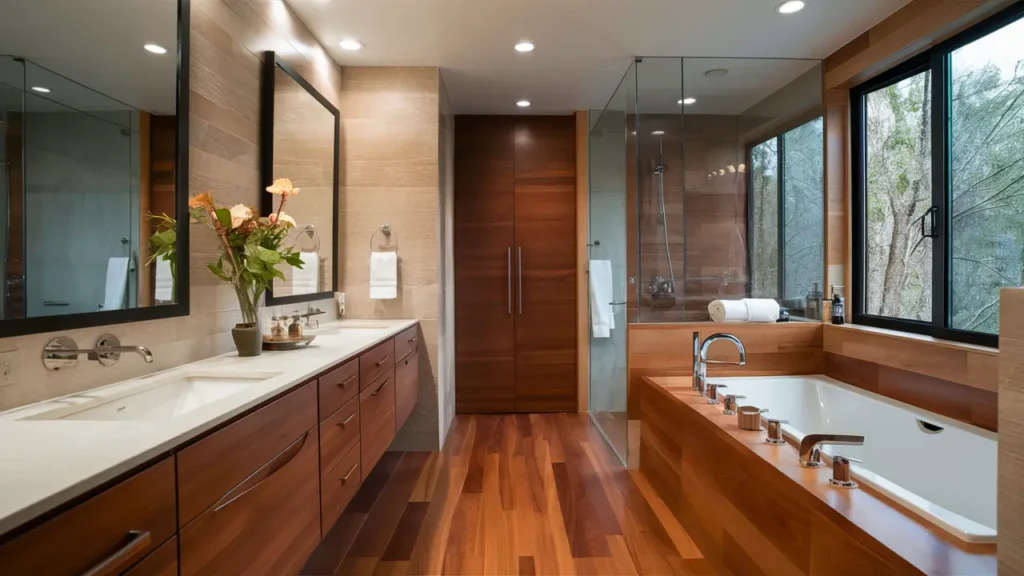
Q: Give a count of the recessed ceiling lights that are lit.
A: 5